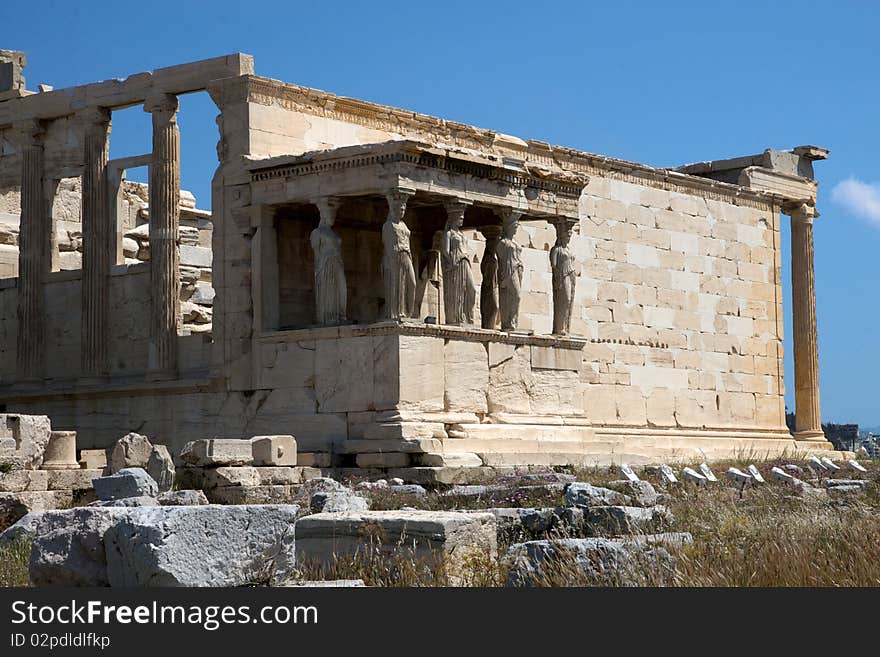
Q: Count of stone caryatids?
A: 6